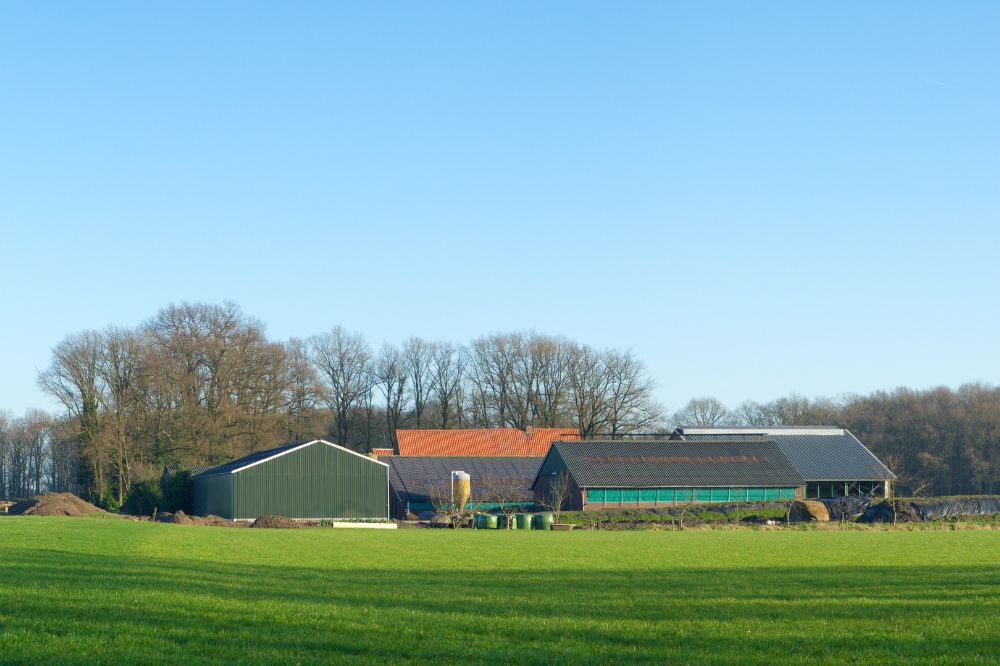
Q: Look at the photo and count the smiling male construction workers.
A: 0